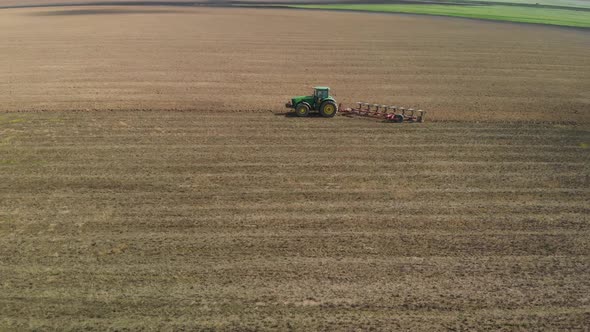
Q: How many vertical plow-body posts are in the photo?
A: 8